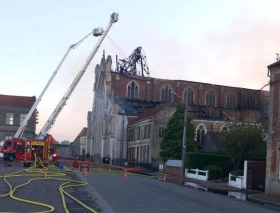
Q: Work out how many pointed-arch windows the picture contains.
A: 8